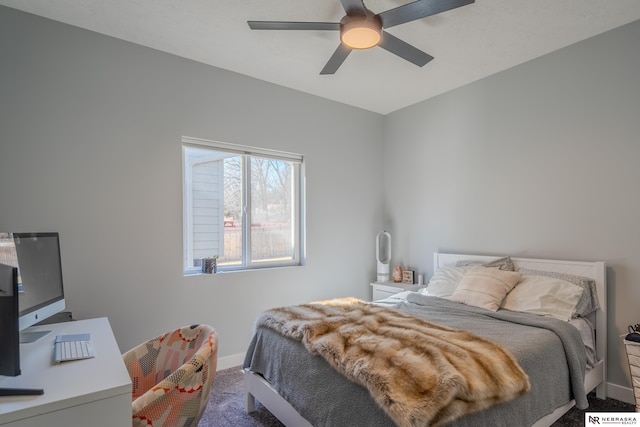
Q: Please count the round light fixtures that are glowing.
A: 1